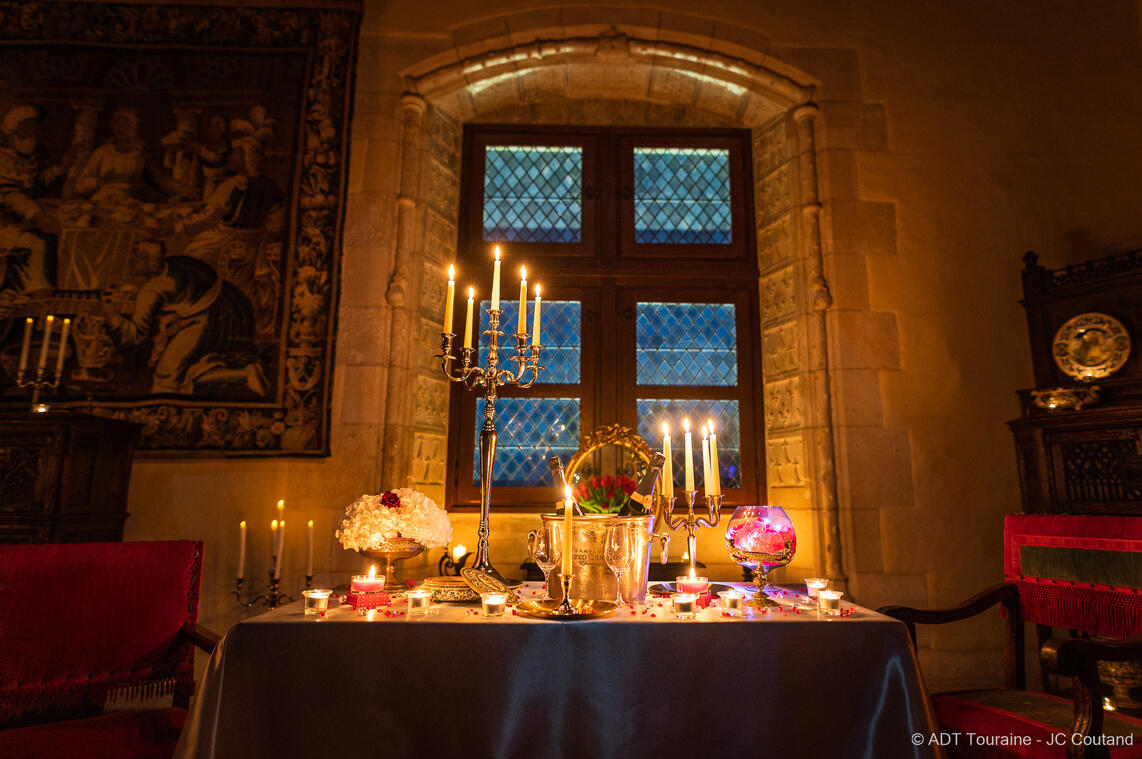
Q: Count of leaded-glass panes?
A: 6